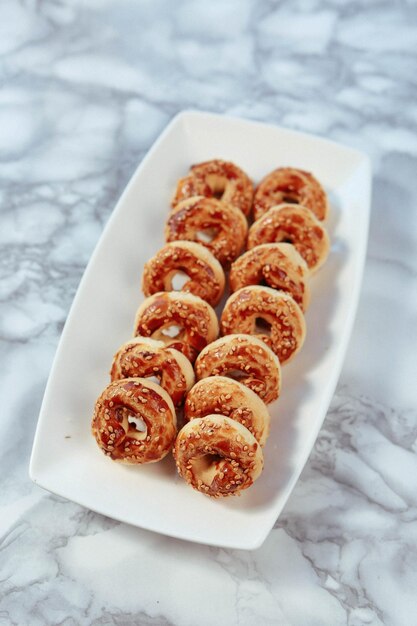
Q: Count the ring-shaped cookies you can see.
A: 13